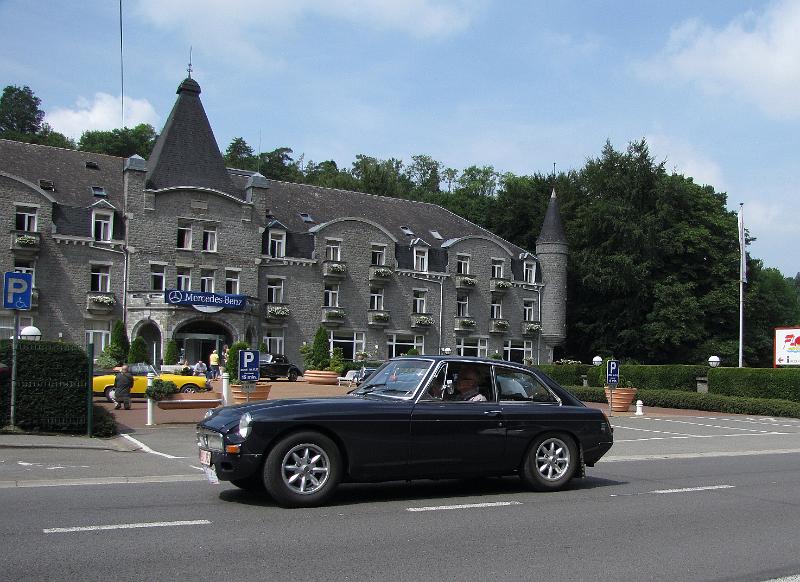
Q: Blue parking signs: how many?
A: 3